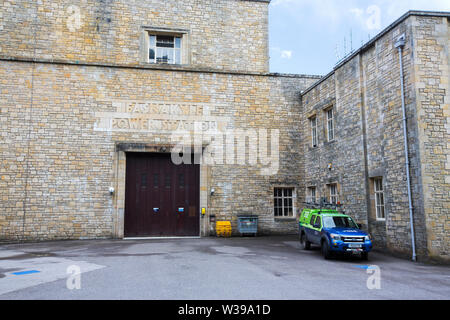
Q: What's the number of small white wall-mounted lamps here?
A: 2